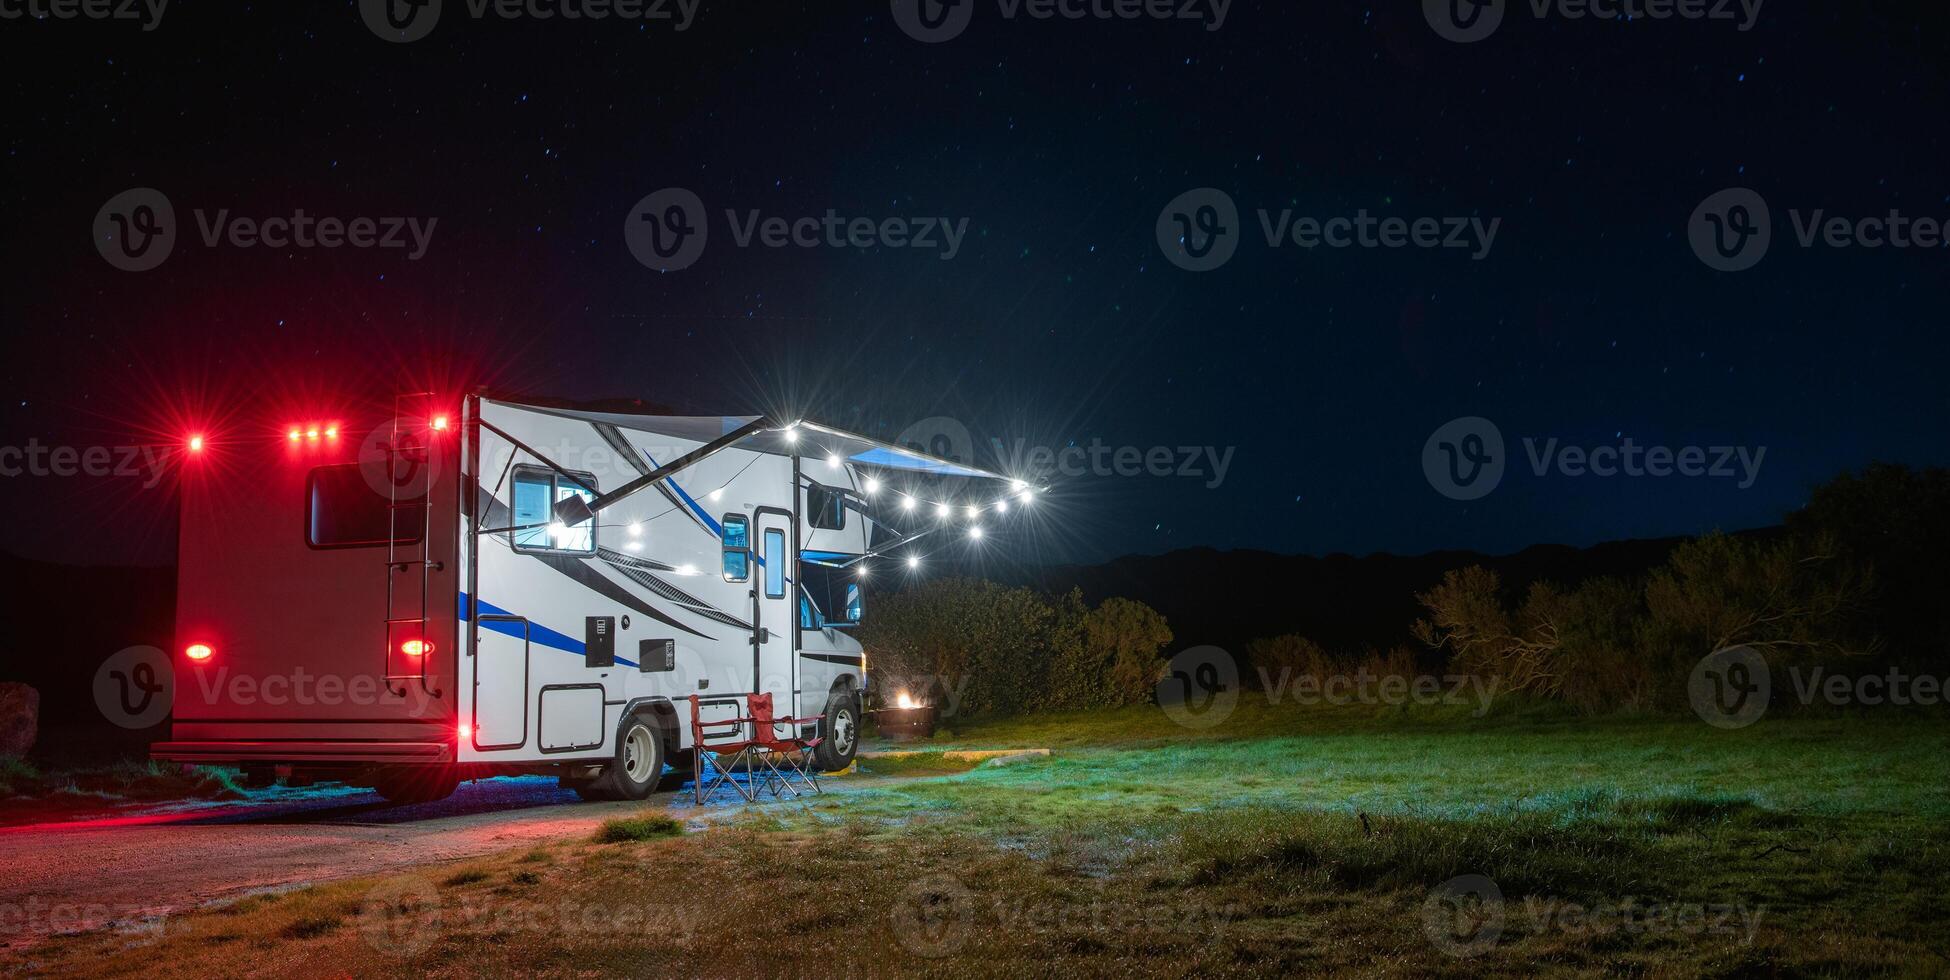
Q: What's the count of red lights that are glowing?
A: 8